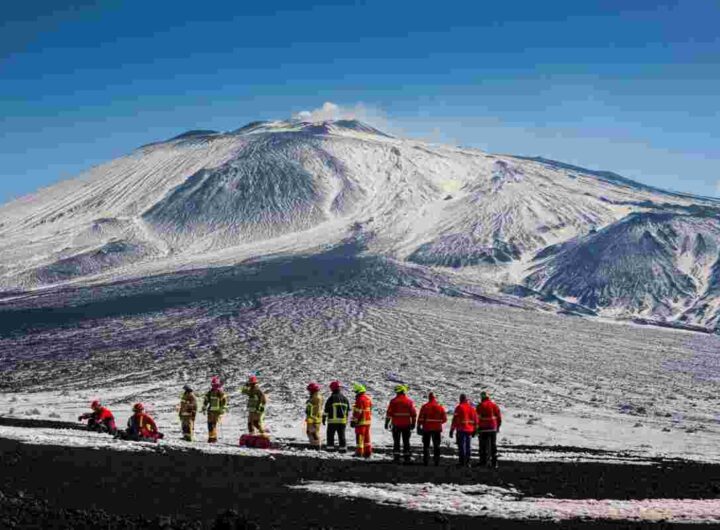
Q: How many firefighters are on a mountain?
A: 12